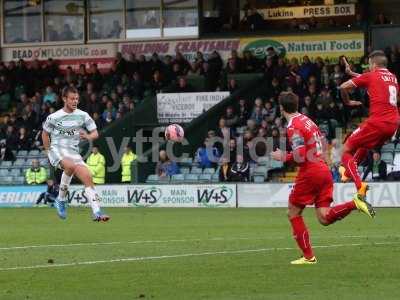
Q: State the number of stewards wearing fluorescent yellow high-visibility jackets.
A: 3